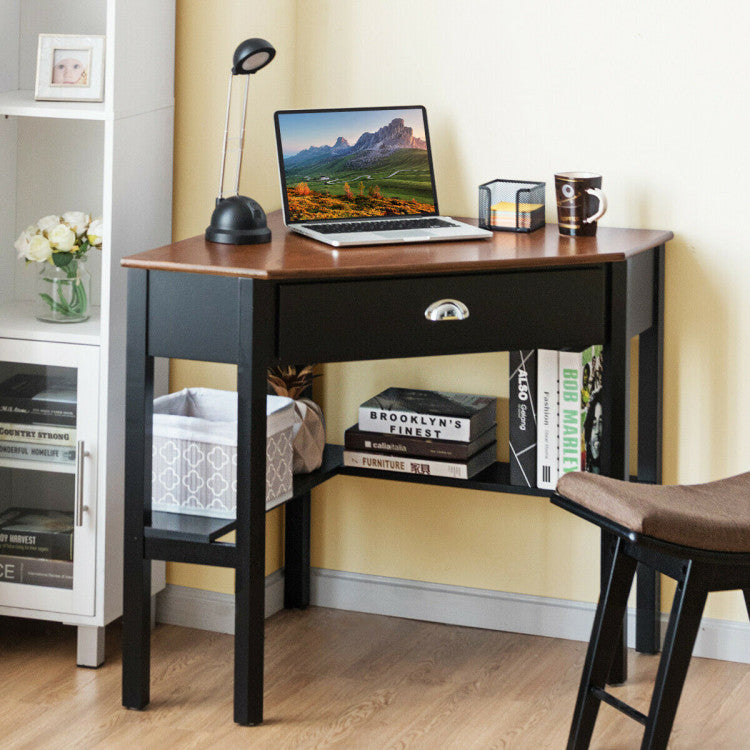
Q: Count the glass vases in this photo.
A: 1